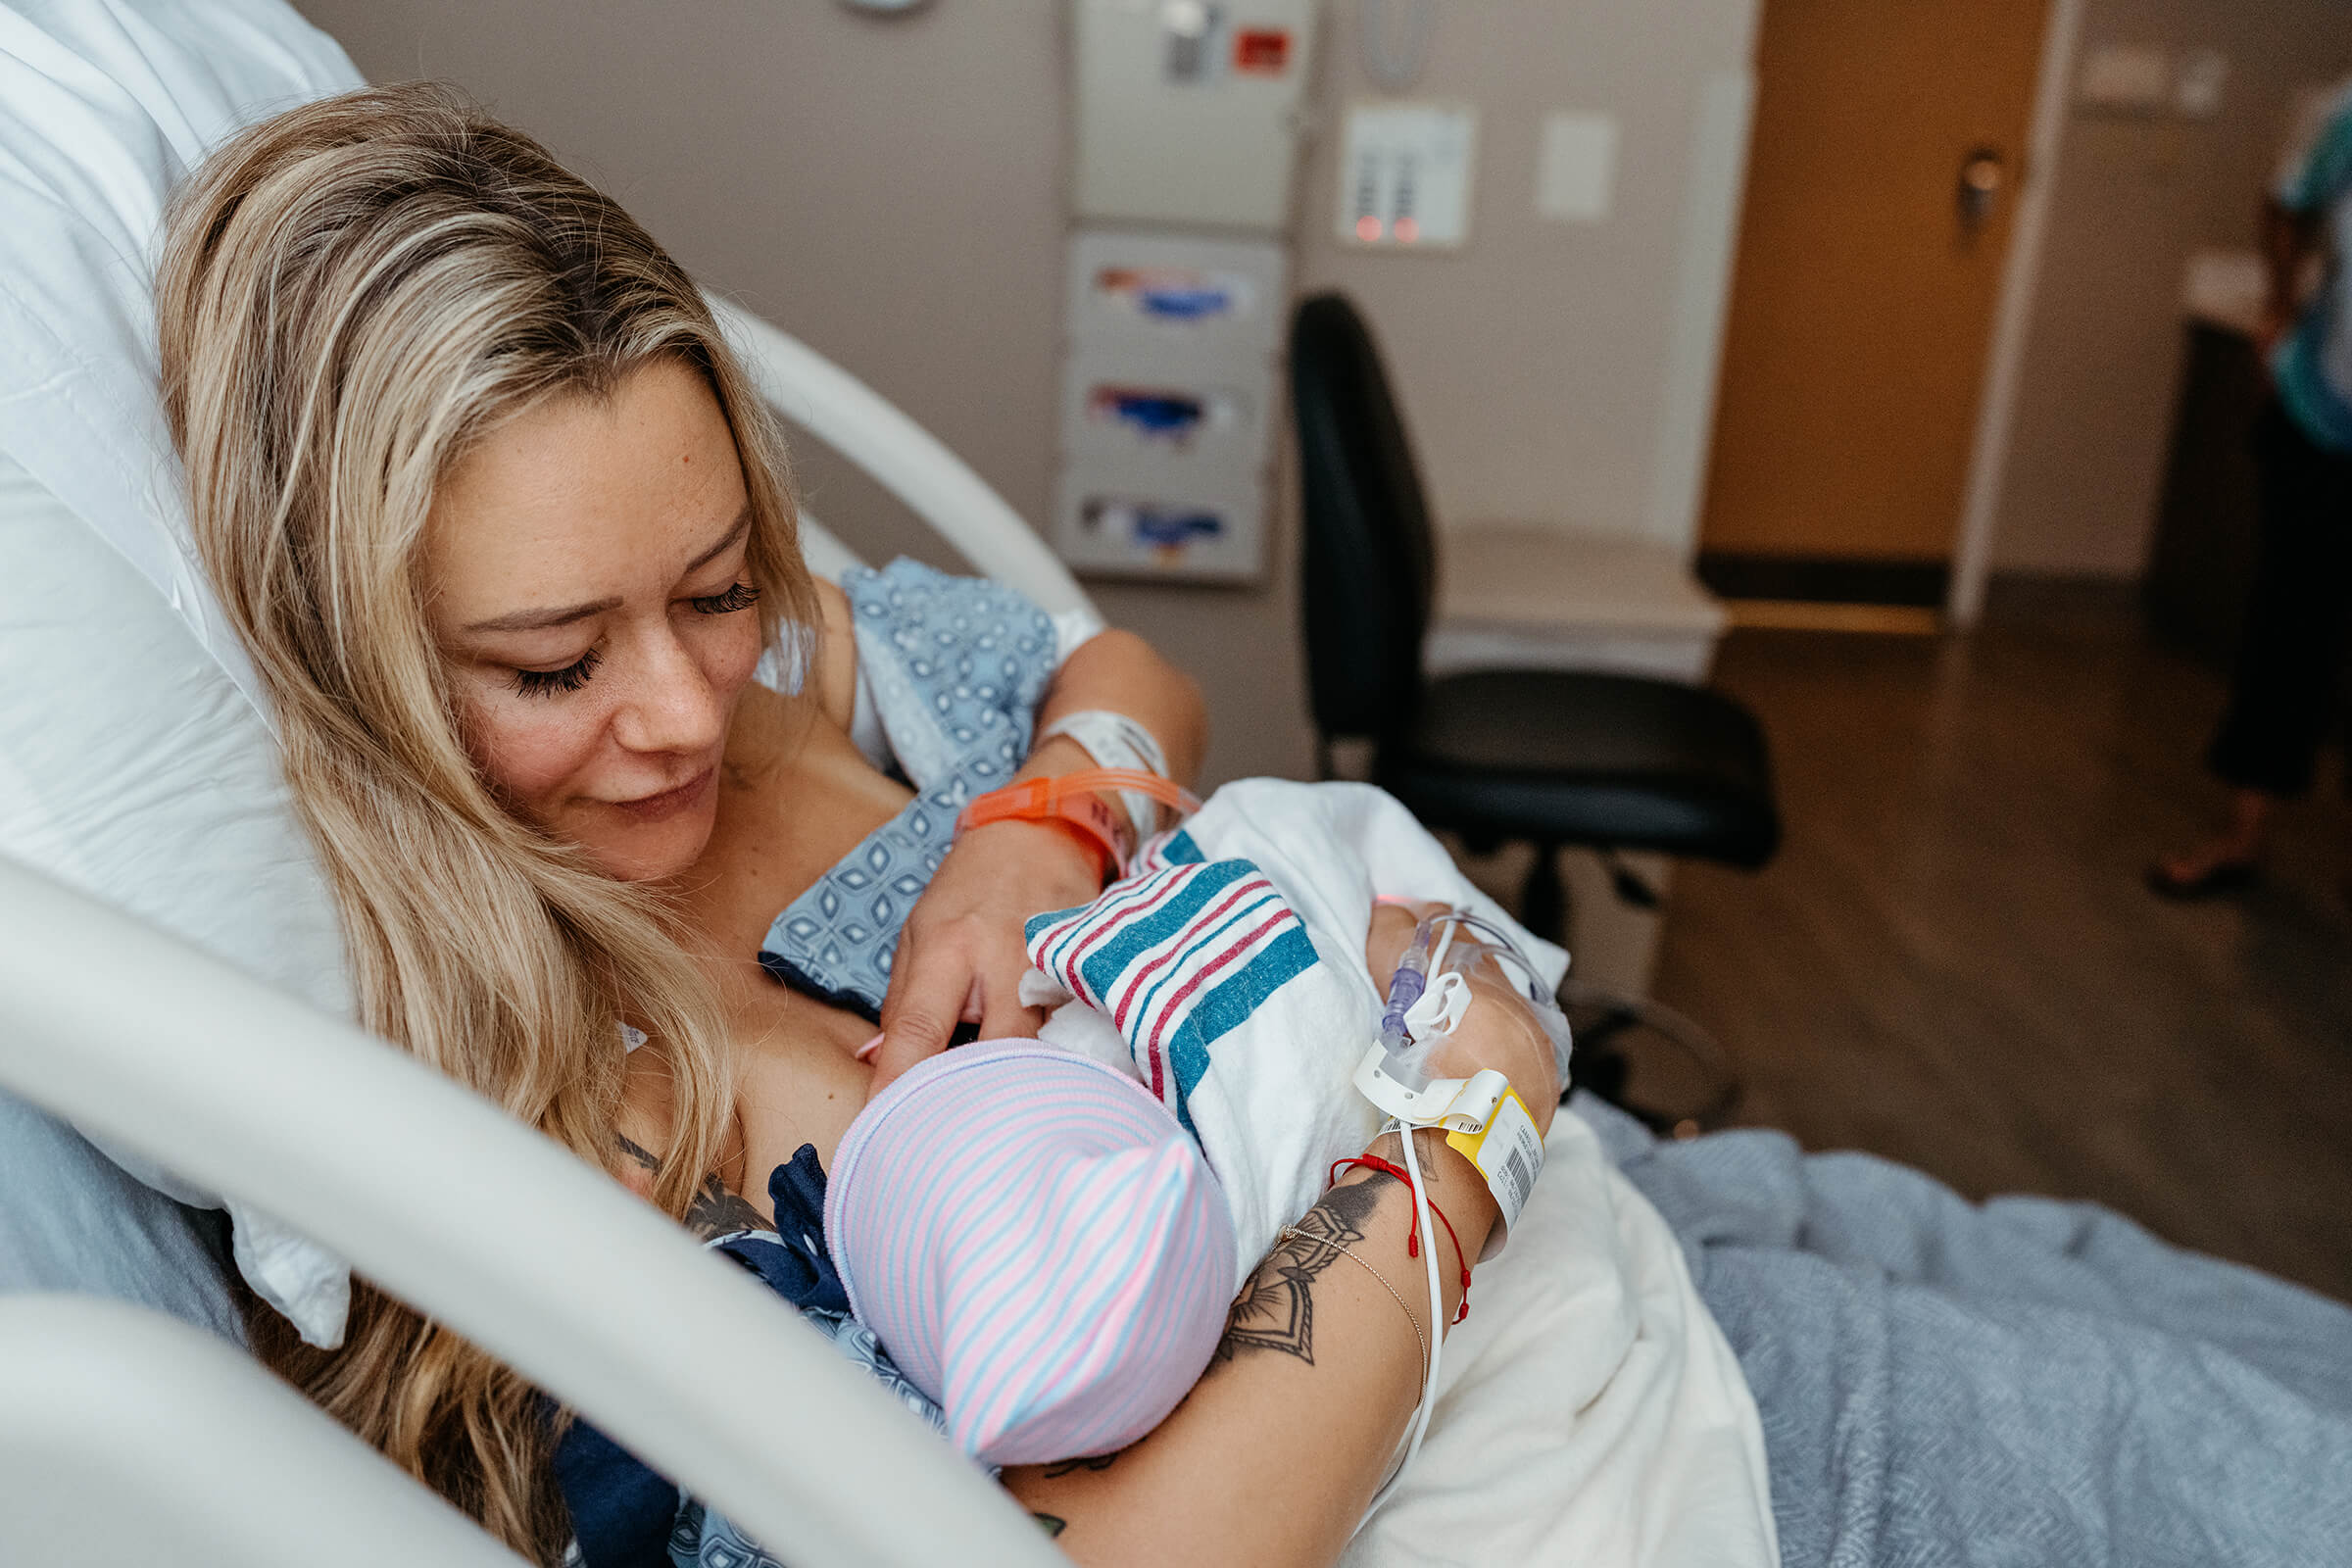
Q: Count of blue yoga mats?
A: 0